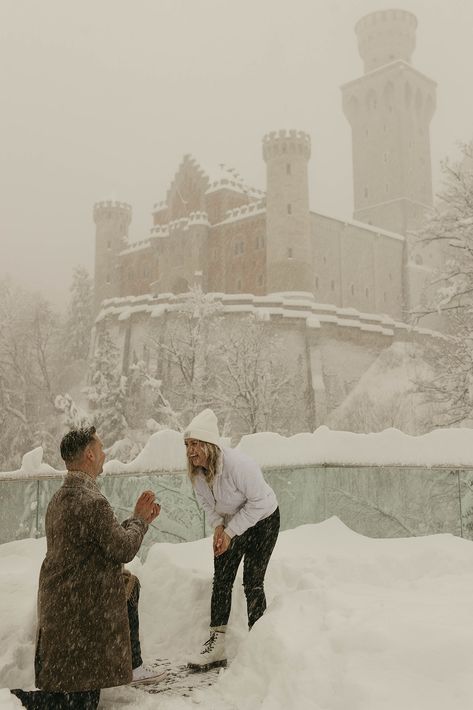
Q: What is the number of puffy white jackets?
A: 1